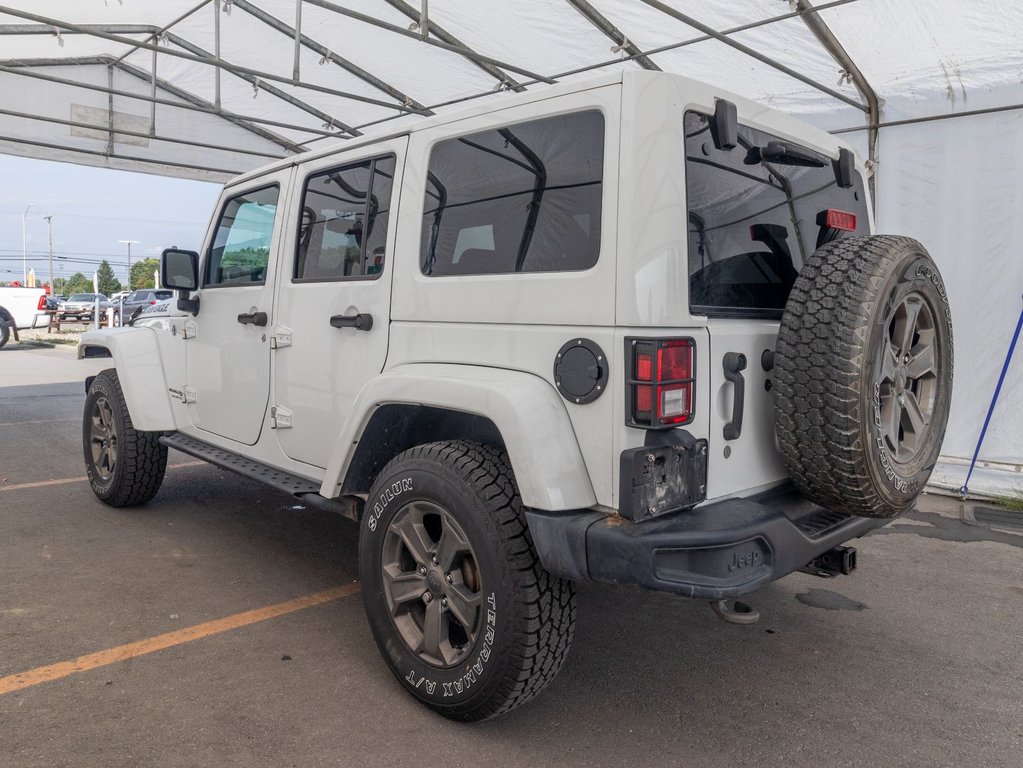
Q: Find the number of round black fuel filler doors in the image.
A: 1